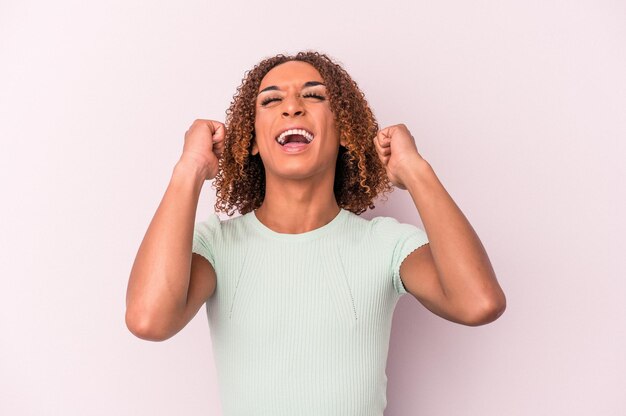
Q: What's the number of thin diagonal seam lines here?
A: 2